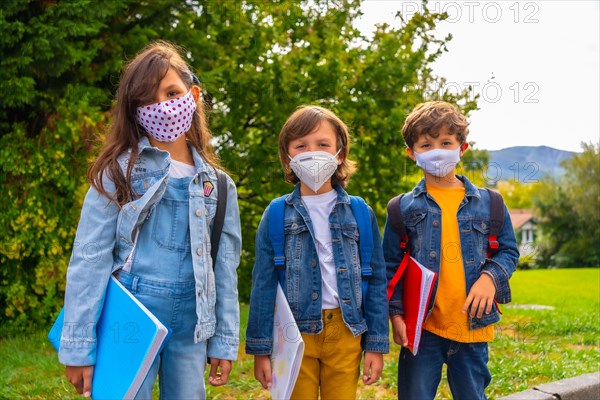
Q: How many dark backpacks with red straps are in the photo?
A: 1